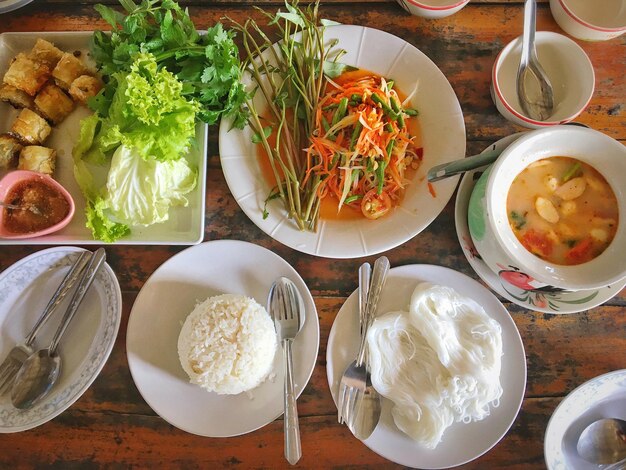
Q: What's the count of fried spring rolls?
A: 9